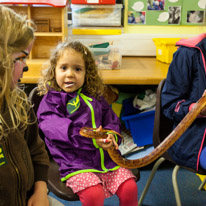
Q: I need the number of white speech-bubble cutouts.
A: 4